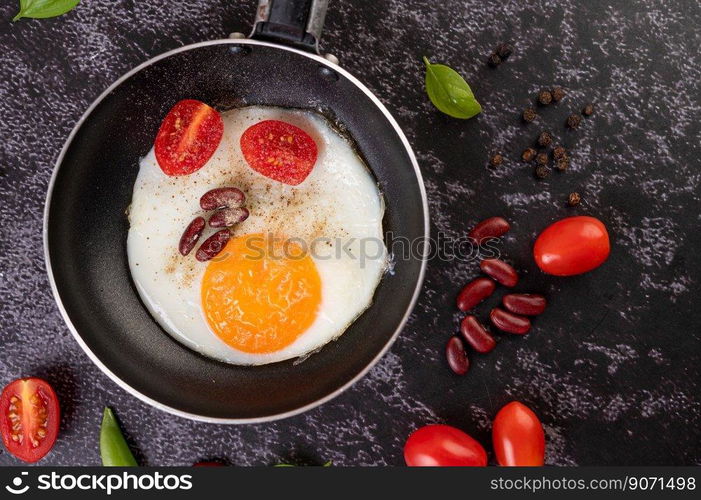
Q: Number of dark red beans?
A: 11